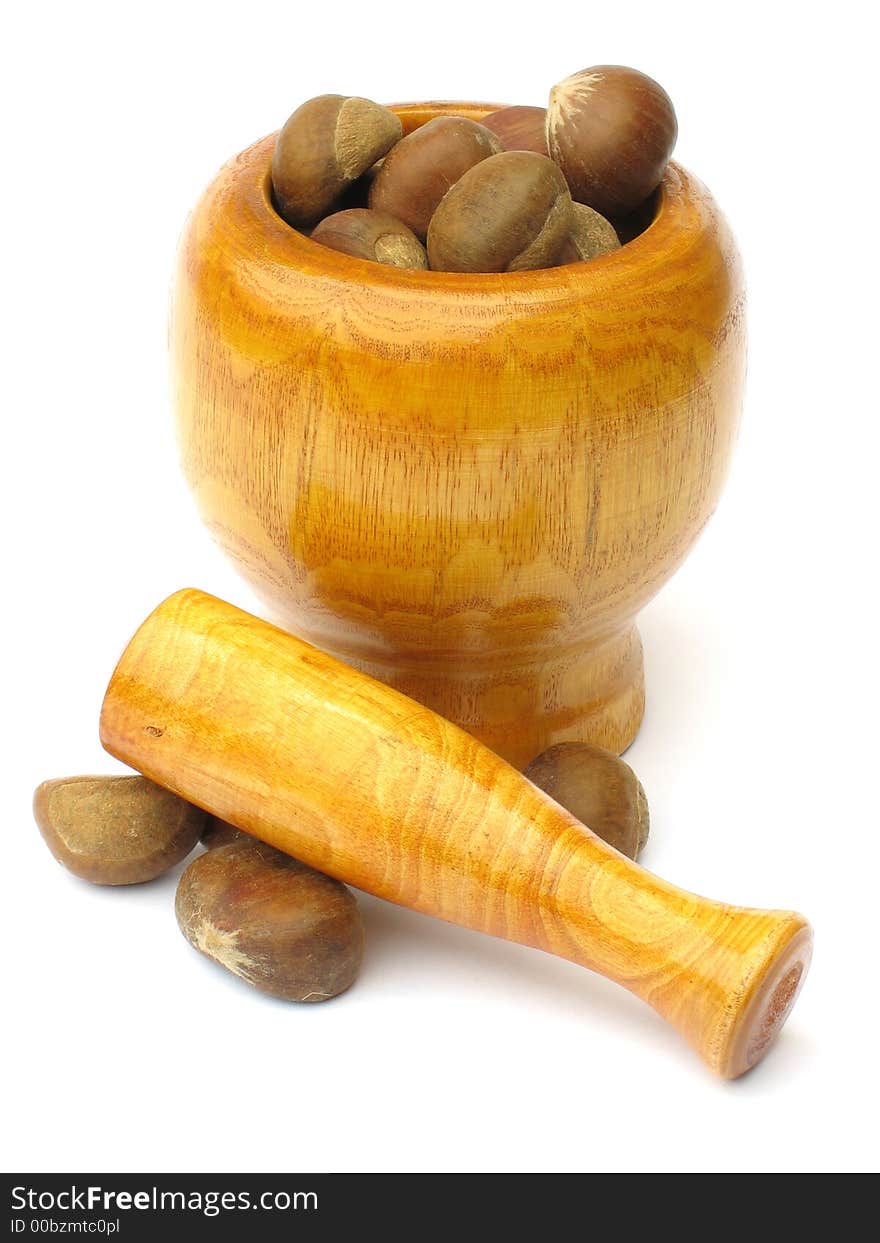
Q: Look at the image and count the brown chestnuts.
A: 11